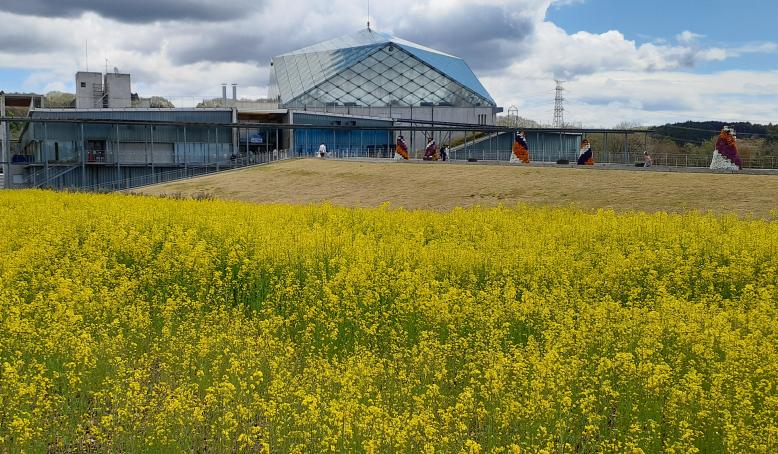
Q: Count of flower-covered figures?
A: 5